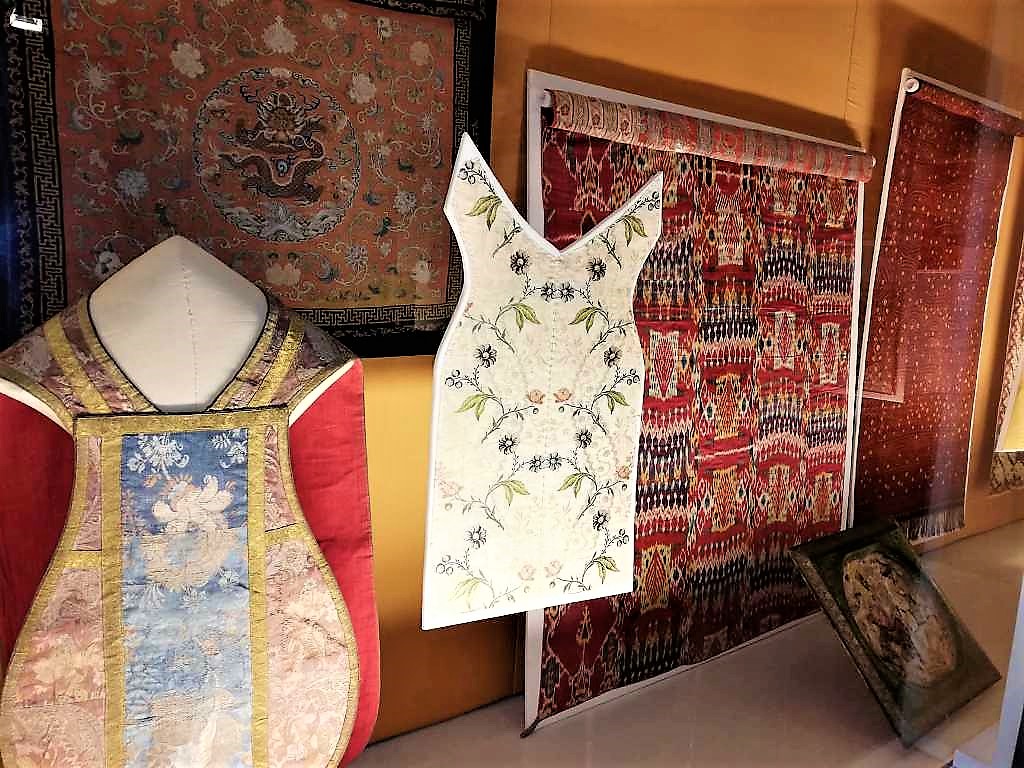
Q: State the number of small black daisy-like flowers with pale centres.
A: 12